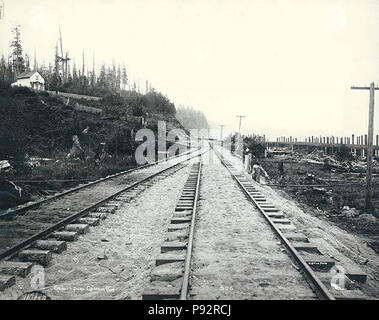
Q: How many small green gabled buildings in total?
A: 0